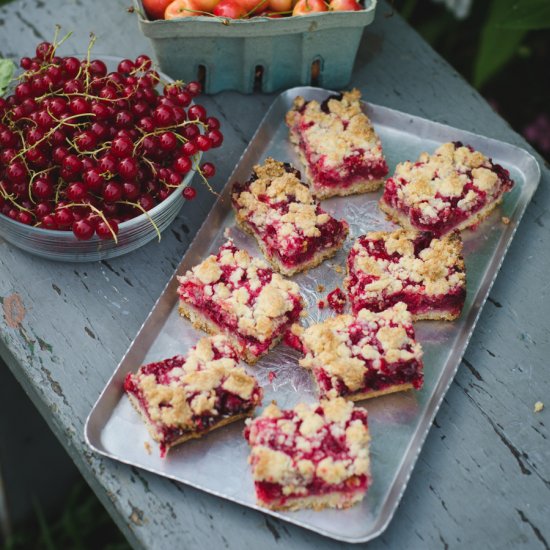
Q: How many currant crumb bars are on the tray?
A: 8